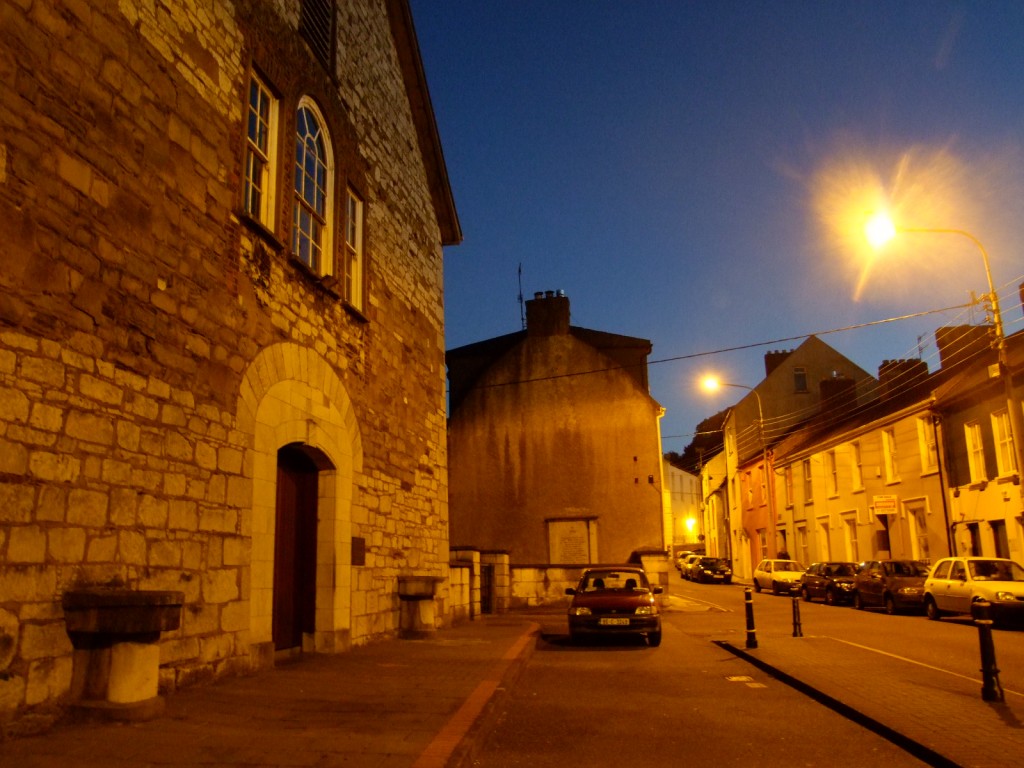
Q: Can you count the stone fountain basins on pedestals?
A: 2